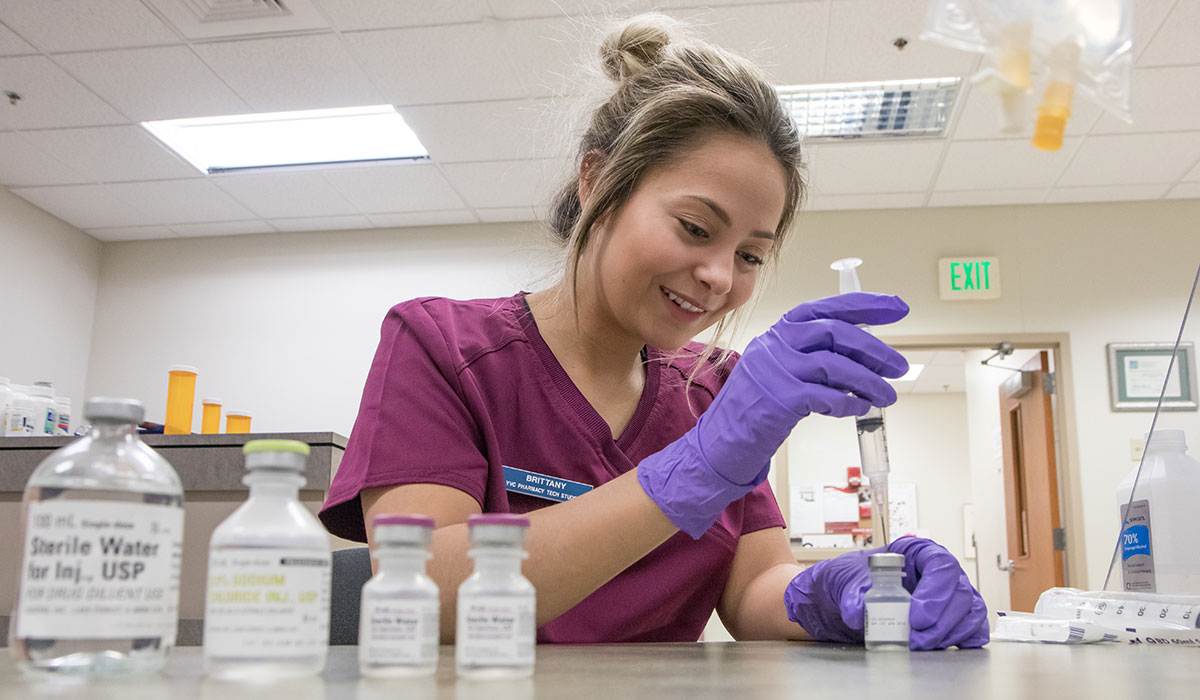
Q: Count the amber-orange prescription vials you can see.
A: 3